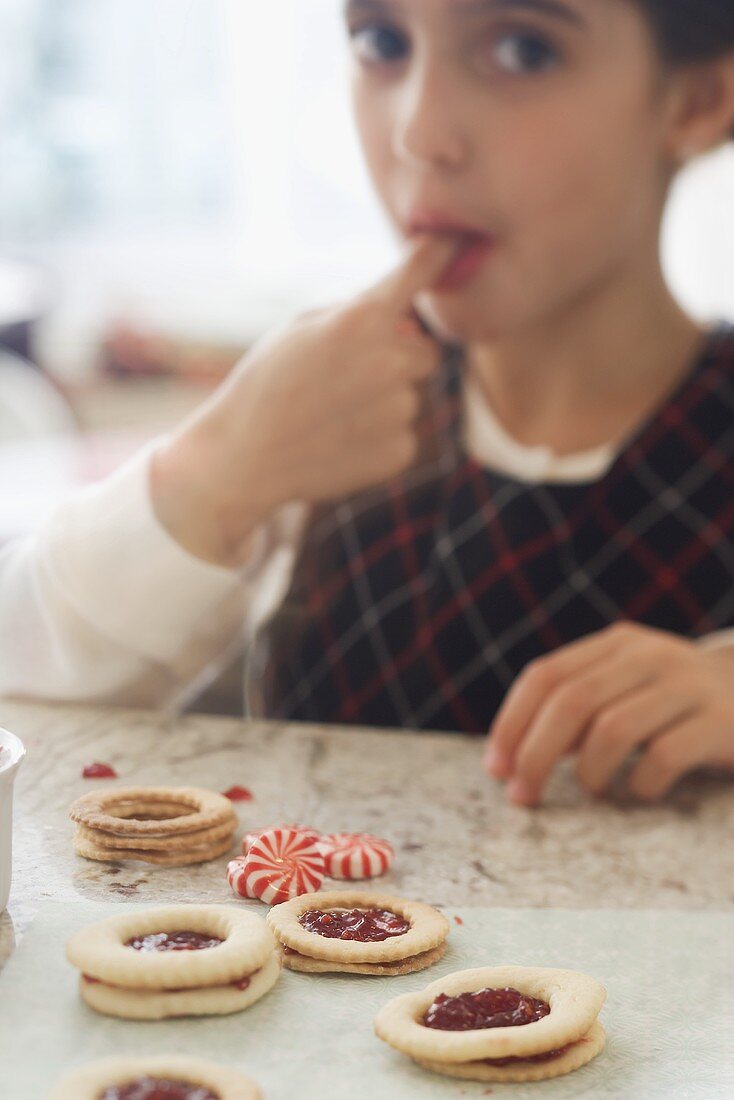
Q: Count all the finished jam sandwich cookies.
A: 4